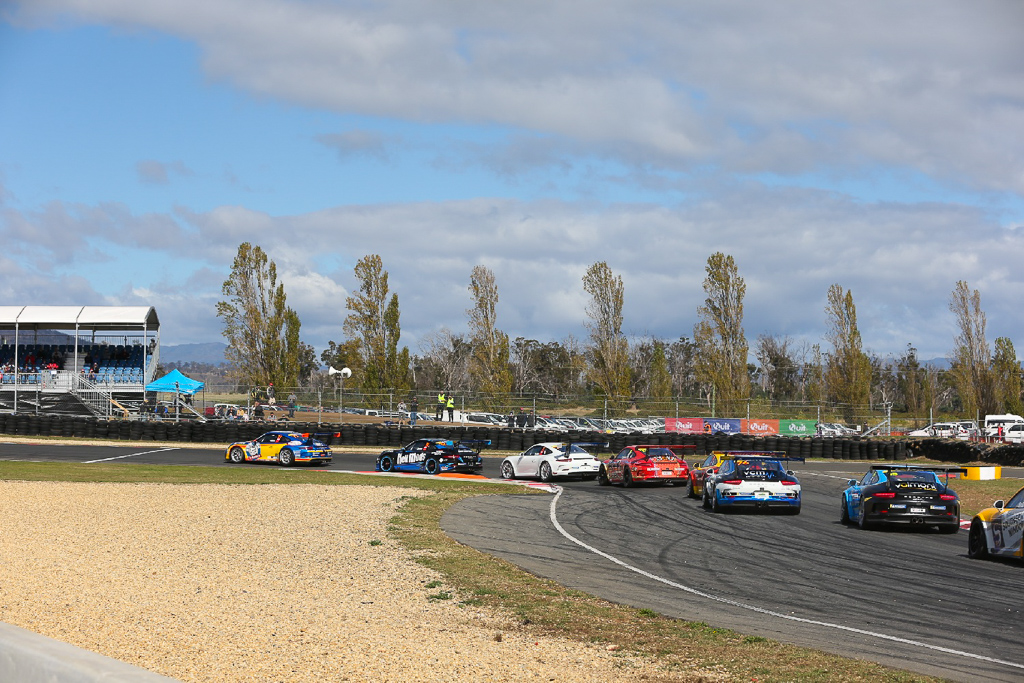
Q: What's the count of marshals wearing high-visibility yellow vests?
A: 2